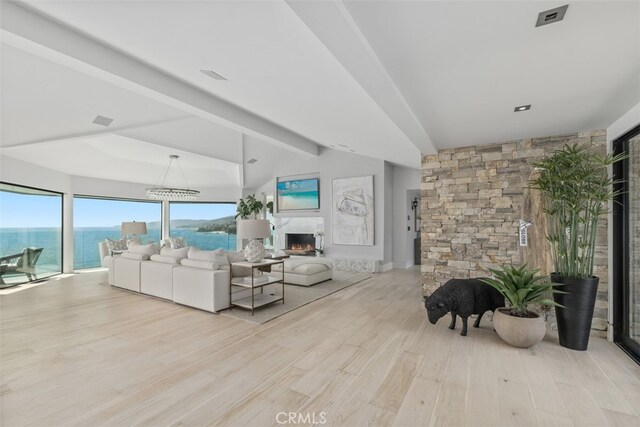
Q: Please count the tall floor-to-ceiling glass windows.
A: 3